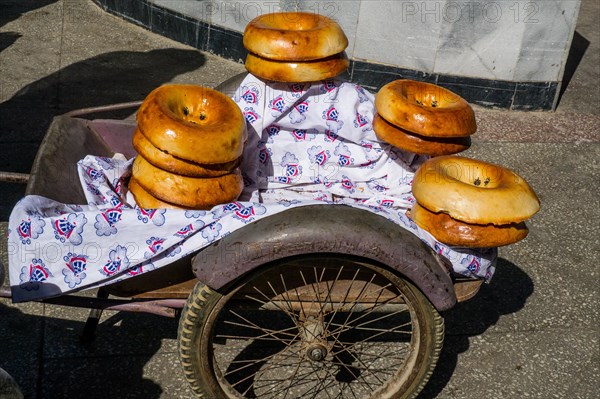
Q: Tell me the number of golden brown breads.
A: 10